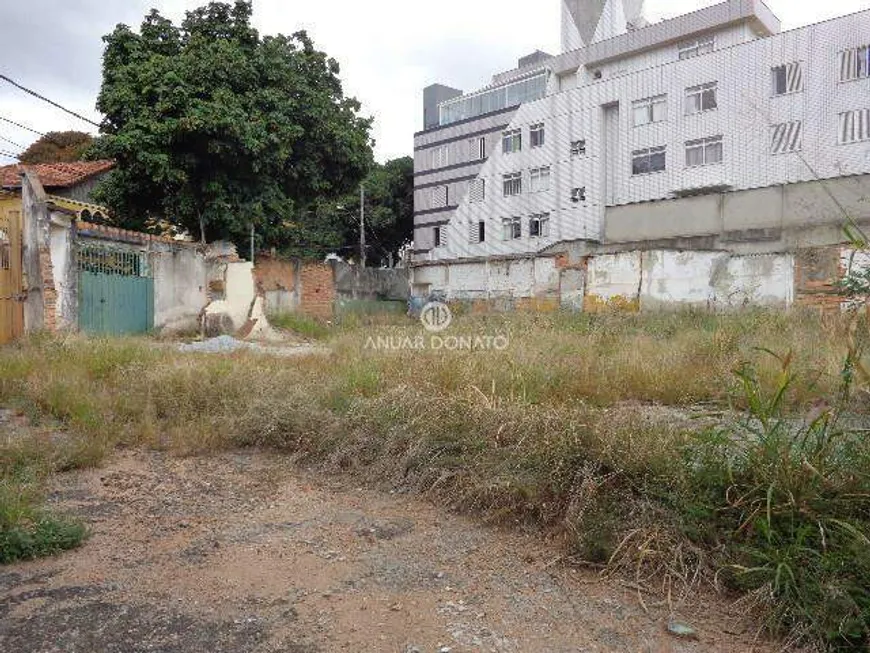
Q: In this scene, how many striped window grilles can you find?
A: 4